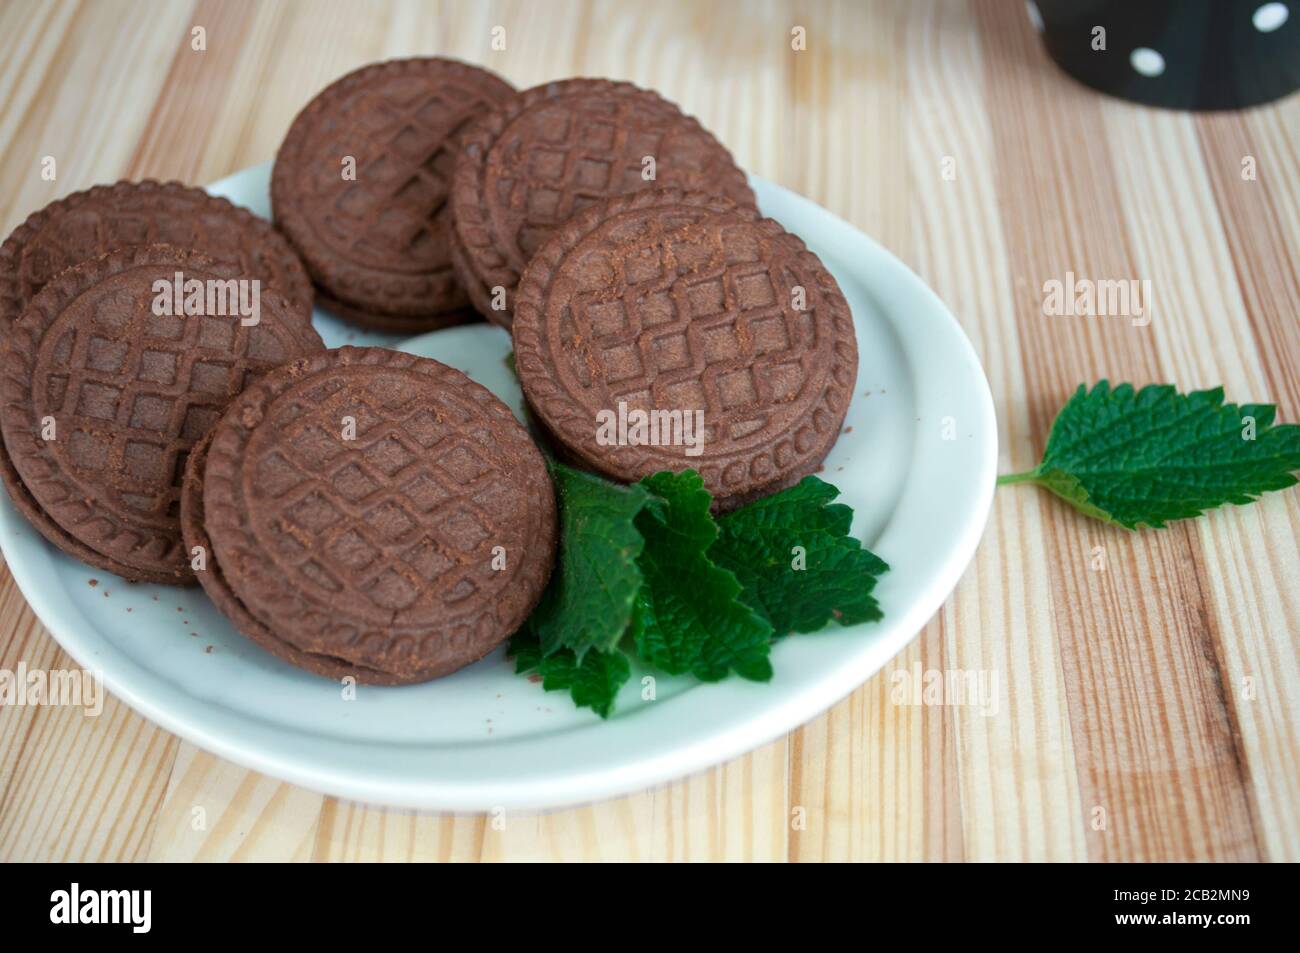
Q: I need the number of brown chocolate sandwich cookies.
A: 6